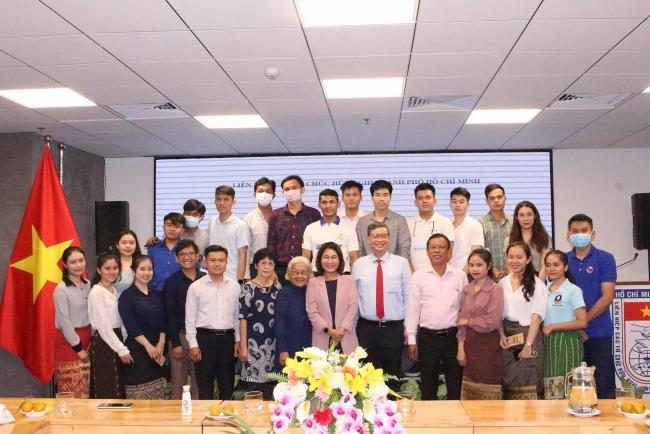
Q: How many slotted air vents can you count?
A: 3